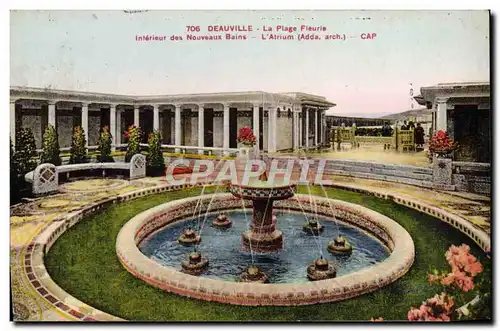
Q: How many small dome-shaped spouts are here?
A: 7